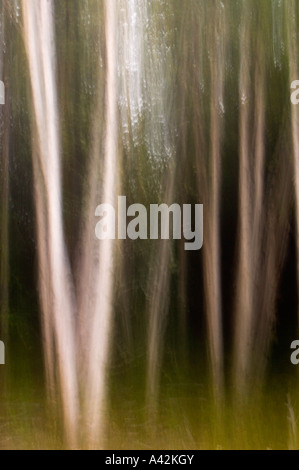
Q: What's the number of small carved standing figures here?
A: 0